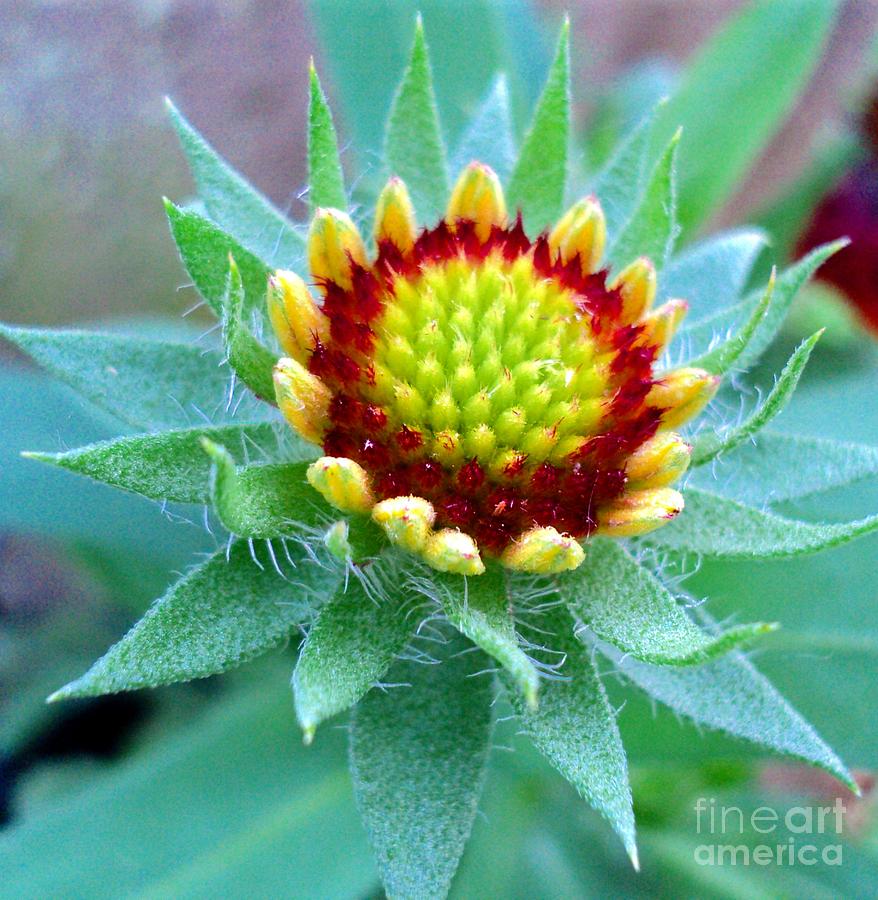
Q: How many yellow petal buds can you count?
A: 15